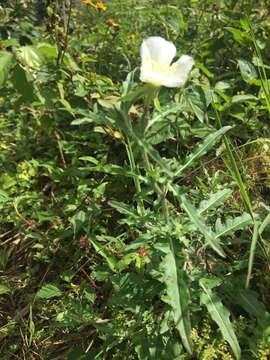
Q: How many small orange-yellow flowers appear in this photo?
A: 4